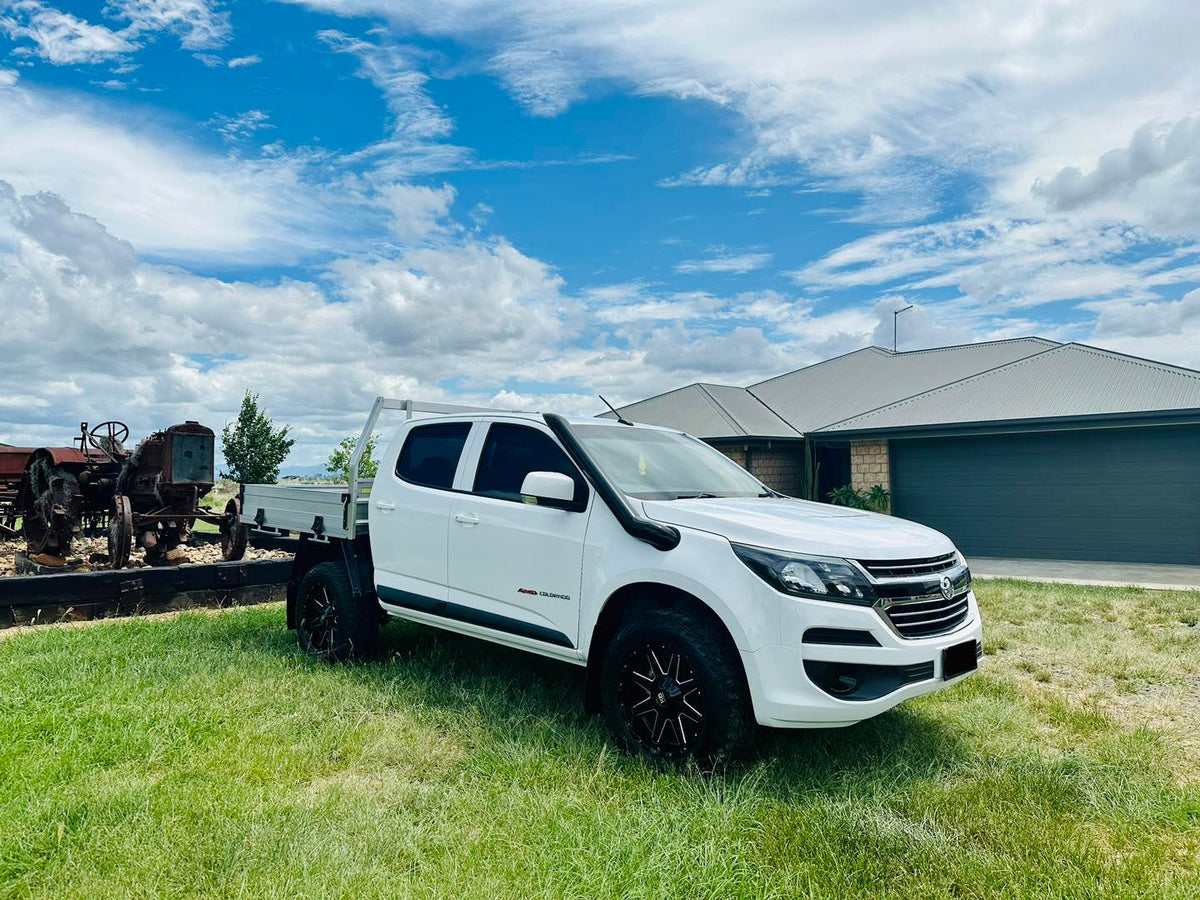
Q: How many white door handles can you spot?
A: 2